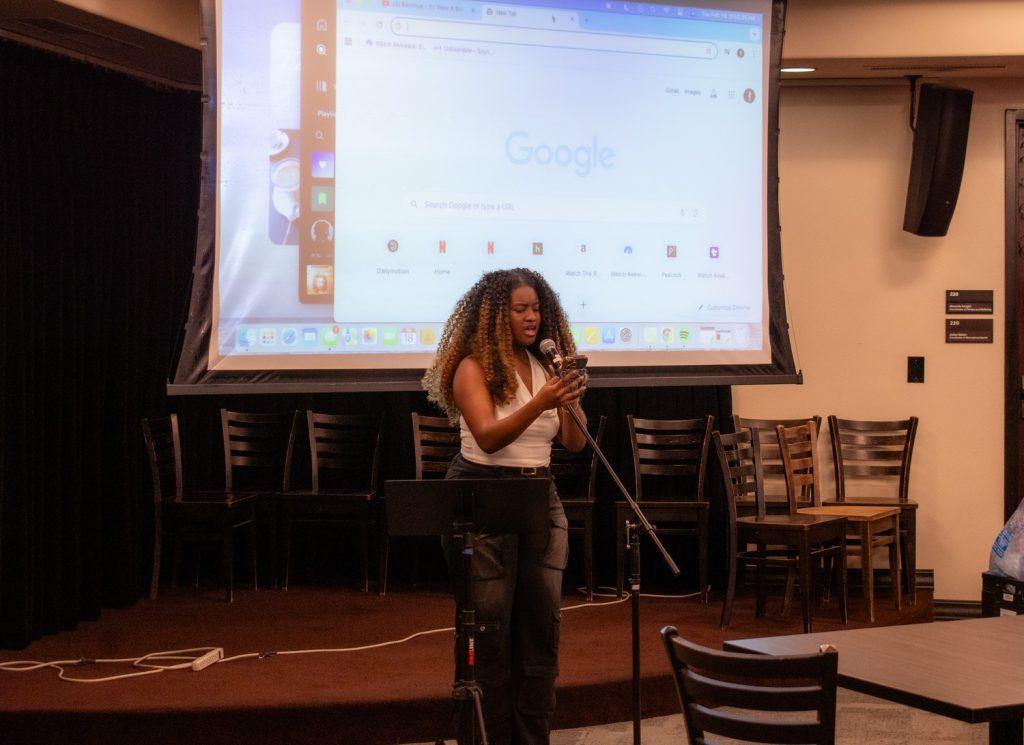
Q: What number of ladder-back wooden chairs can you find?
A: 11